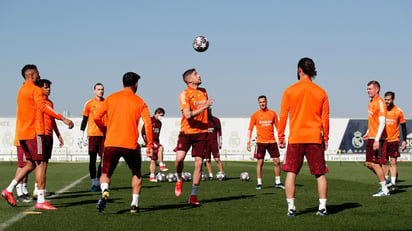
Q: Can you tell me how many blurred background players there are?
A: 2